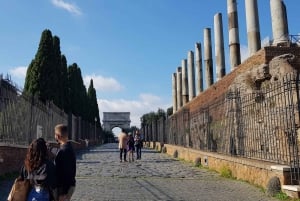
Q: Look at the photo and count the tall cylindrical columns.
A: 10